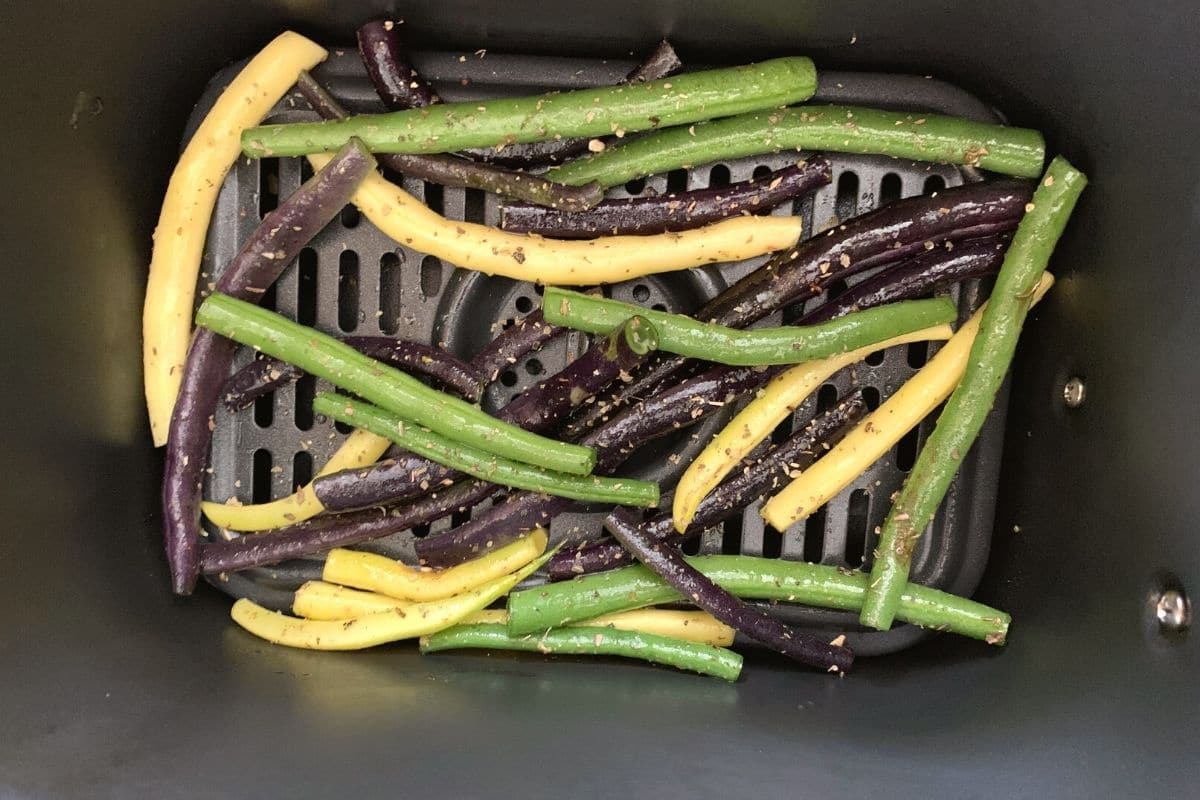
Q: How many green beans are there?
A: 8